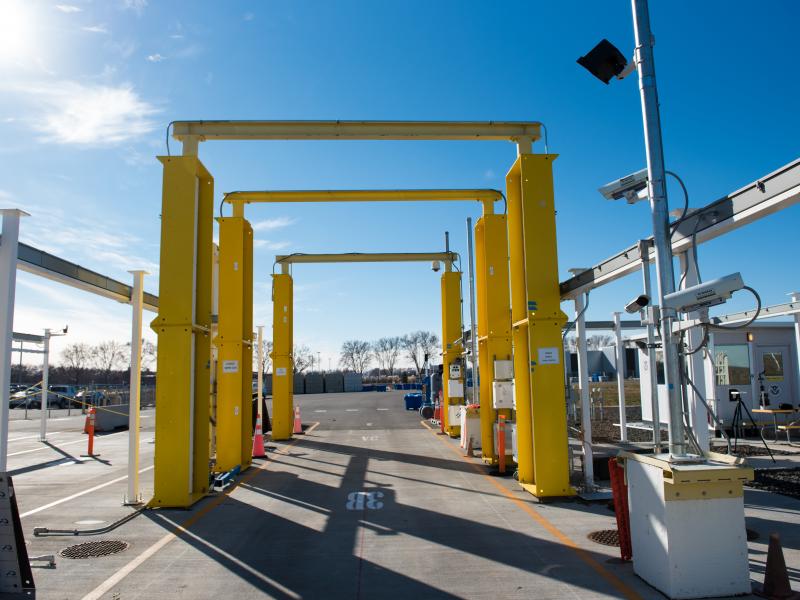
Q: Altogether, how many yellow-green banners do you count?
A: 0